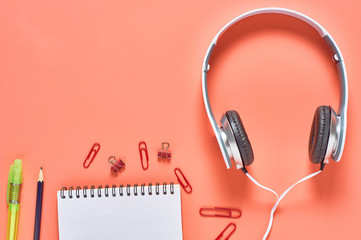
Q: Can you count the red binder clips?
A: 2